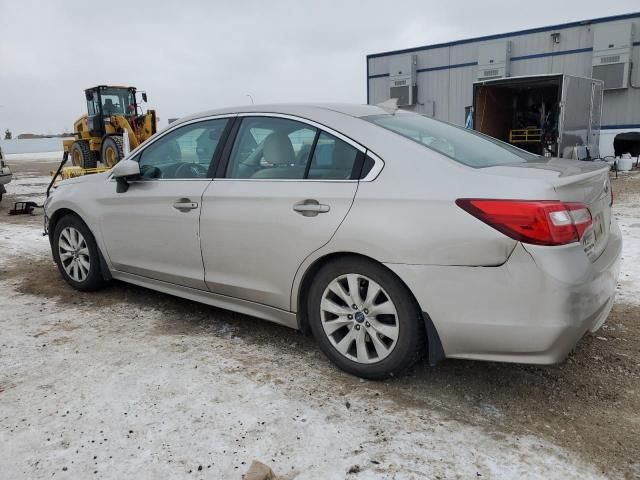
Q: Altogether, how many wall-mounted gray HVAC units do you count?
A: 3